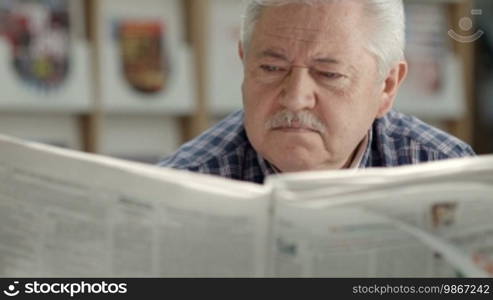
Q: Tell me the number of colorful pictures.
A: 2